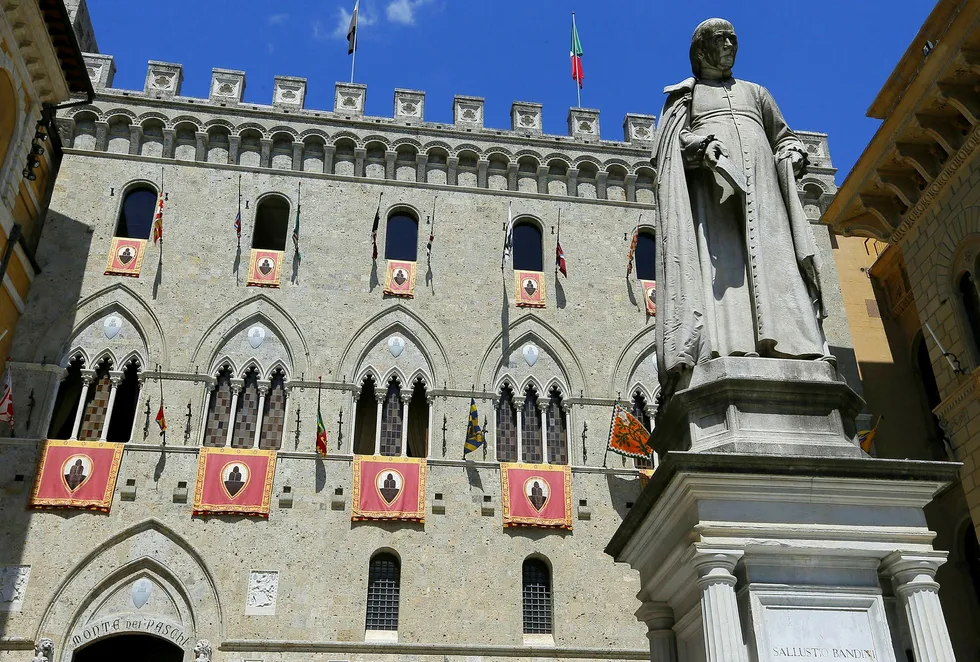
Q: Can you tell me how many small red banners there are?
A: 5